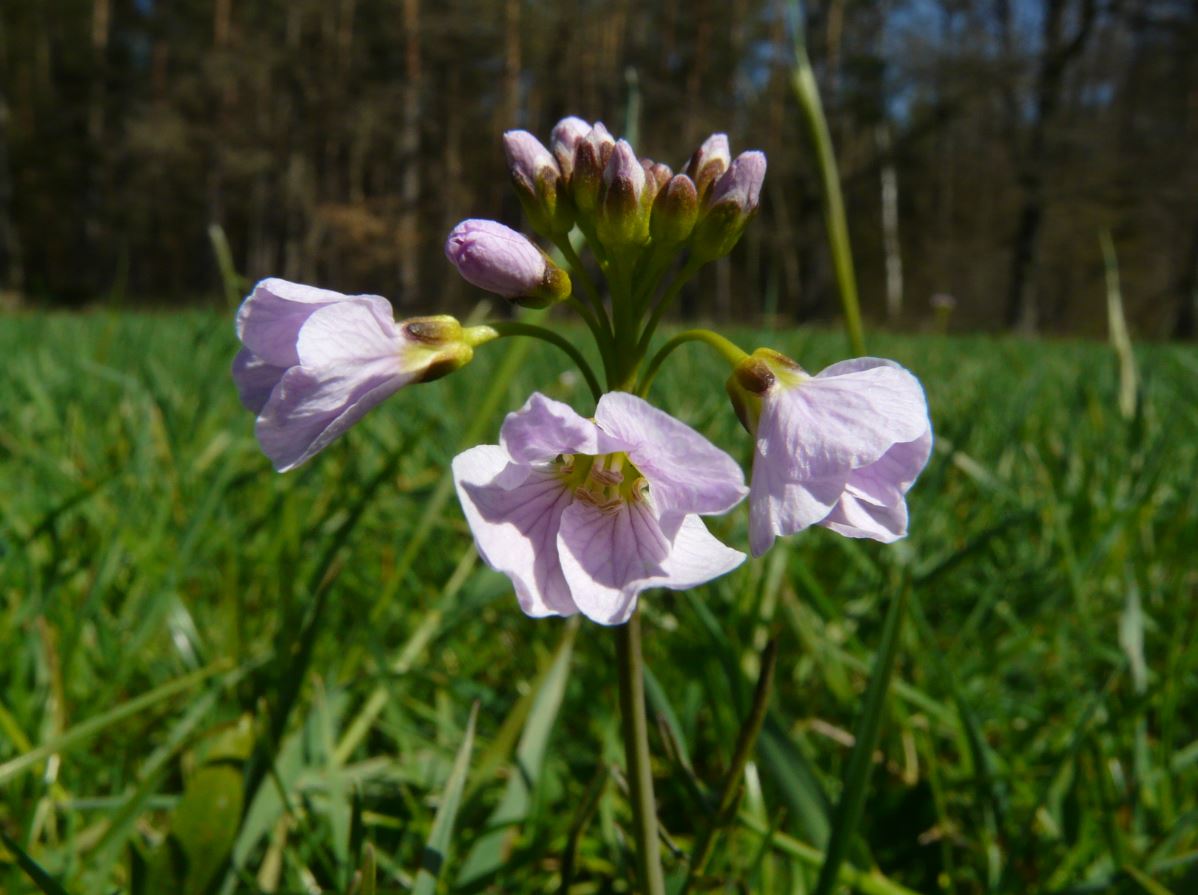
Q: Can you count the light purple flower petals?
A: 12